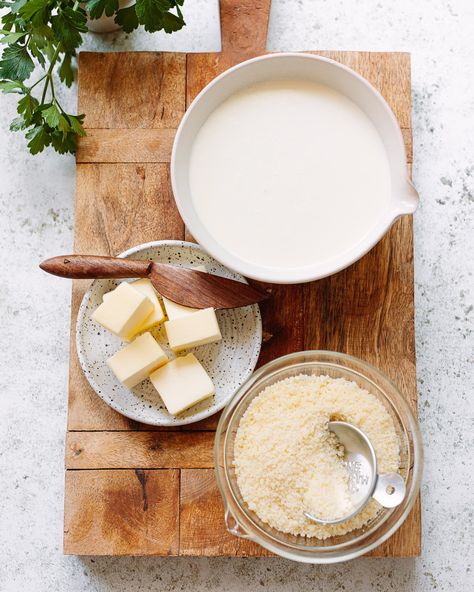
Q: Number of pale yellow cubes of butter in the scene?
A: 6